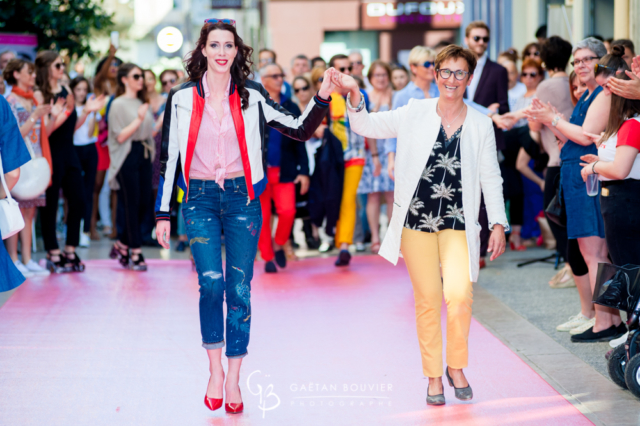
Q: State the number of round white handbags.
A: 1